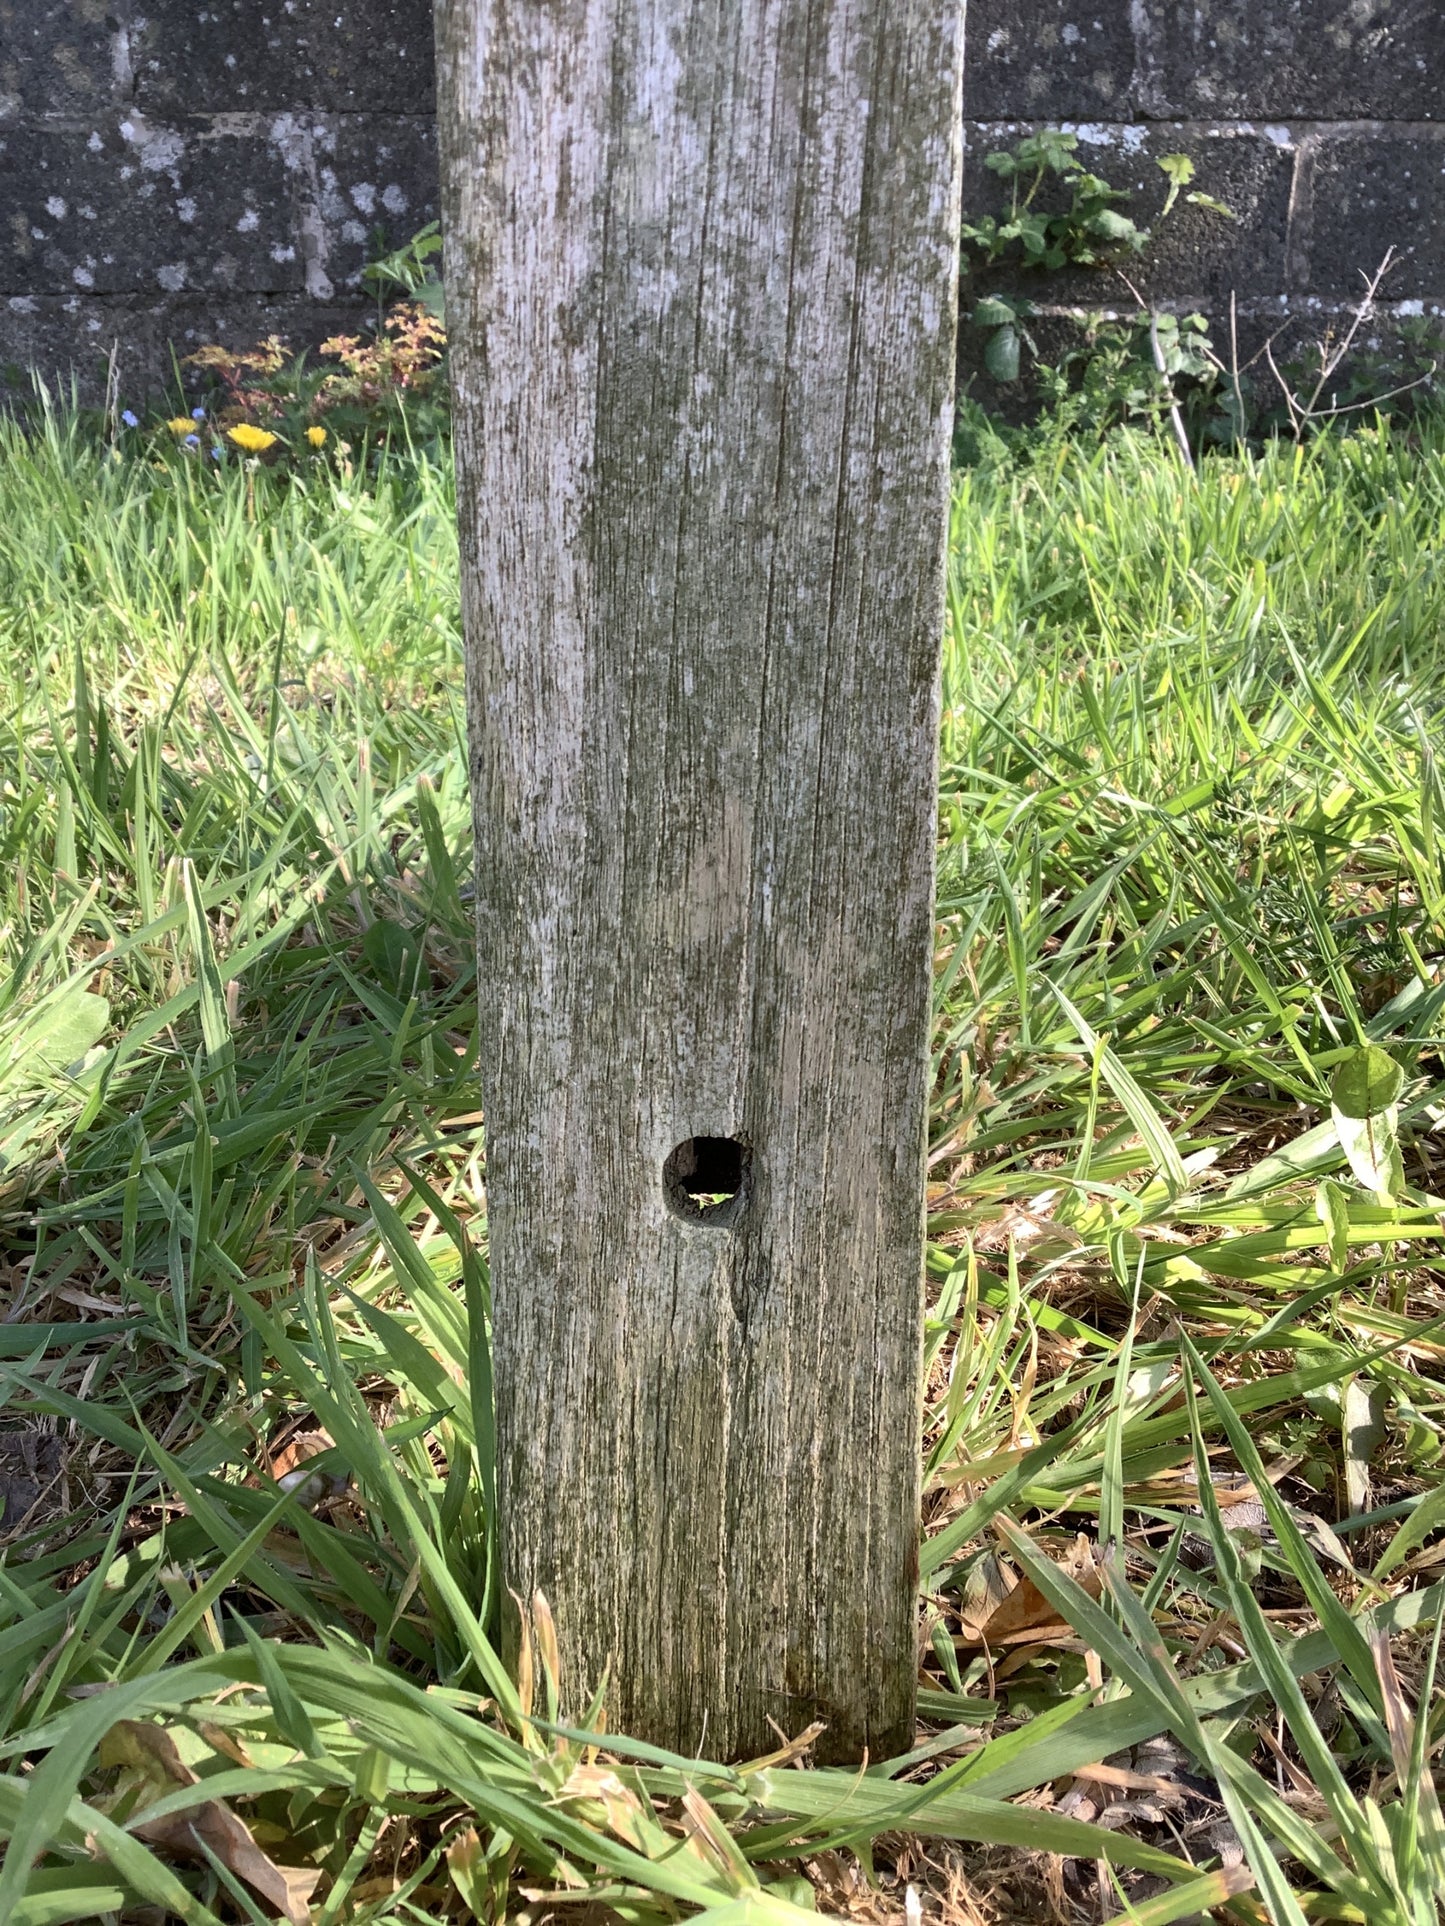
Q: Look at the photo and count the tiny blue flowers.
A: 4